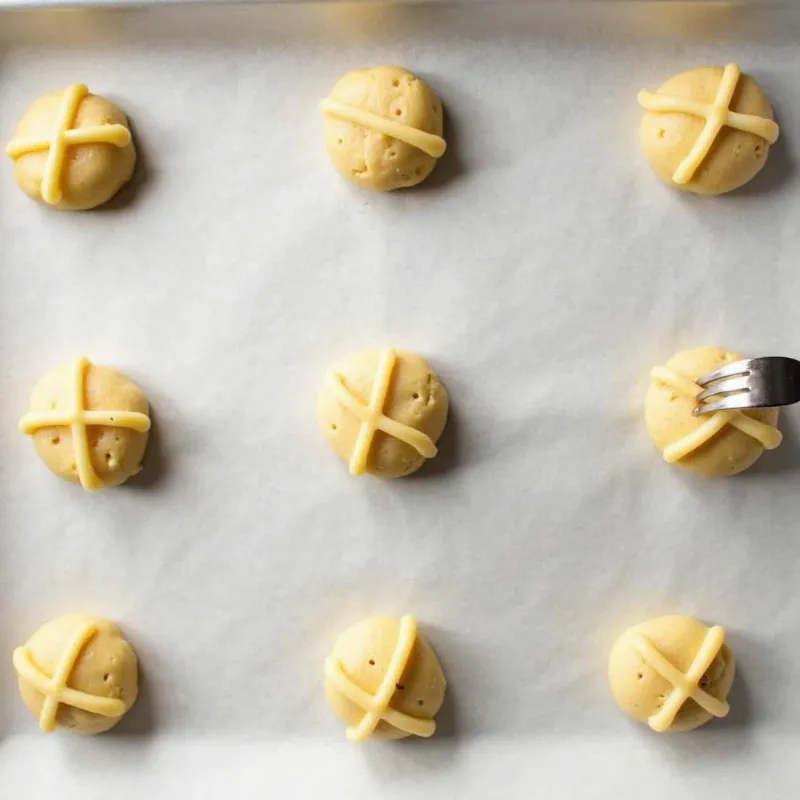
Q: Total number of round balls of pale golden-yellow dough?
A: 9